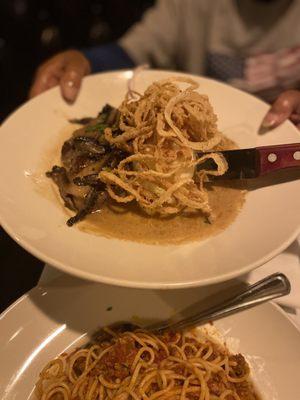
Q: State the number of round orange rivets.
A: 2